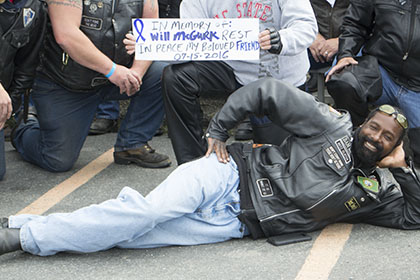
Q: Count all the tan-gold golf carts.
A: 0